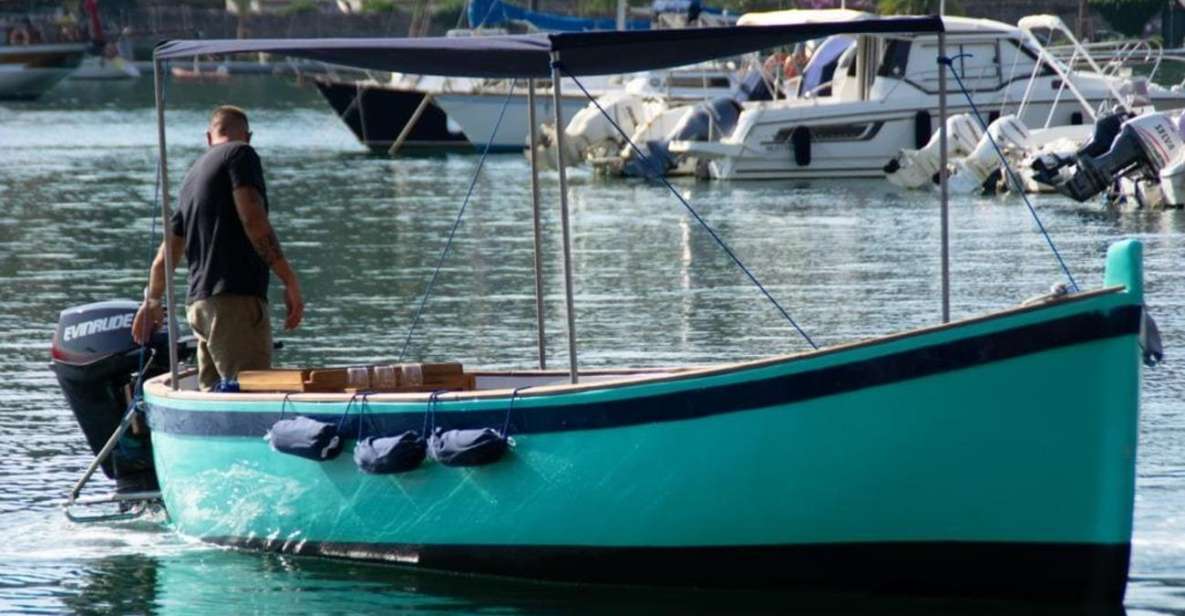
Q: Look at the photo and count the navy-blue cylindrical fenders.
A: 3